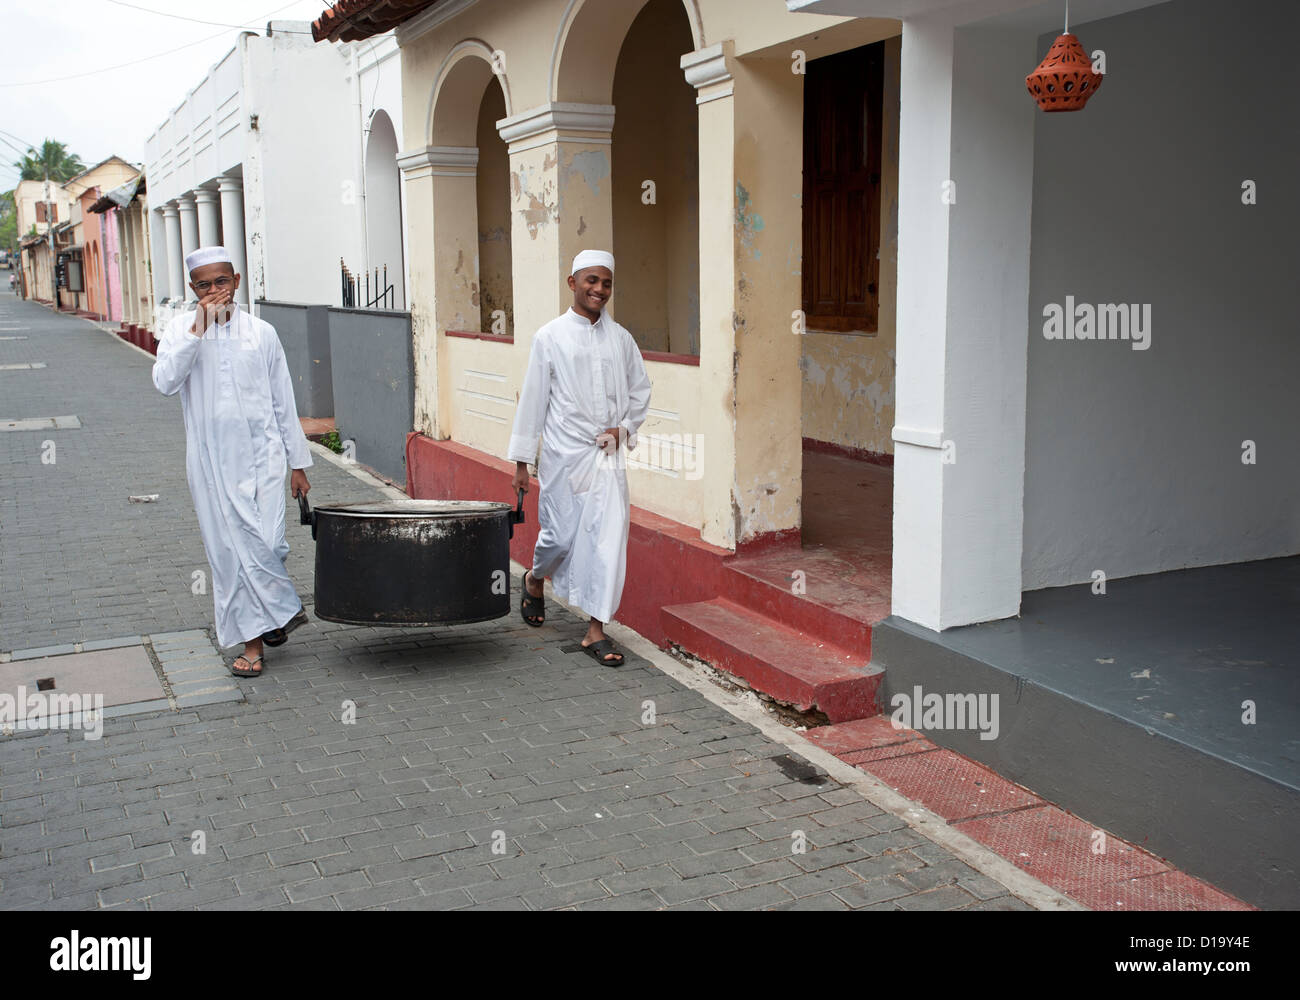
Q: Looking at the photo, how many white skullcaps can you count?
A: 2